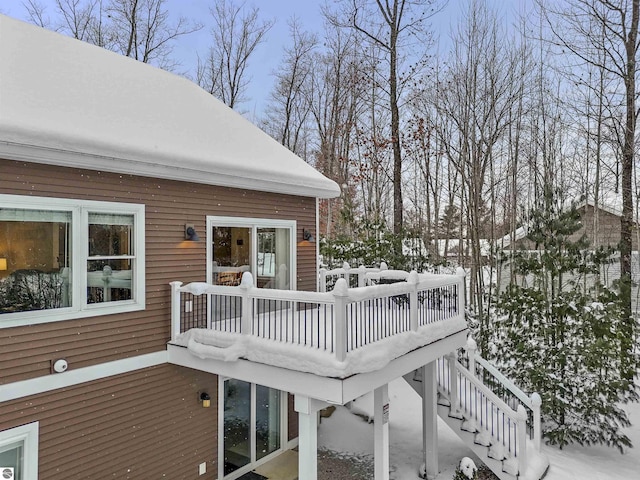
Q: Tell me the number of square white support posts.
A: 3